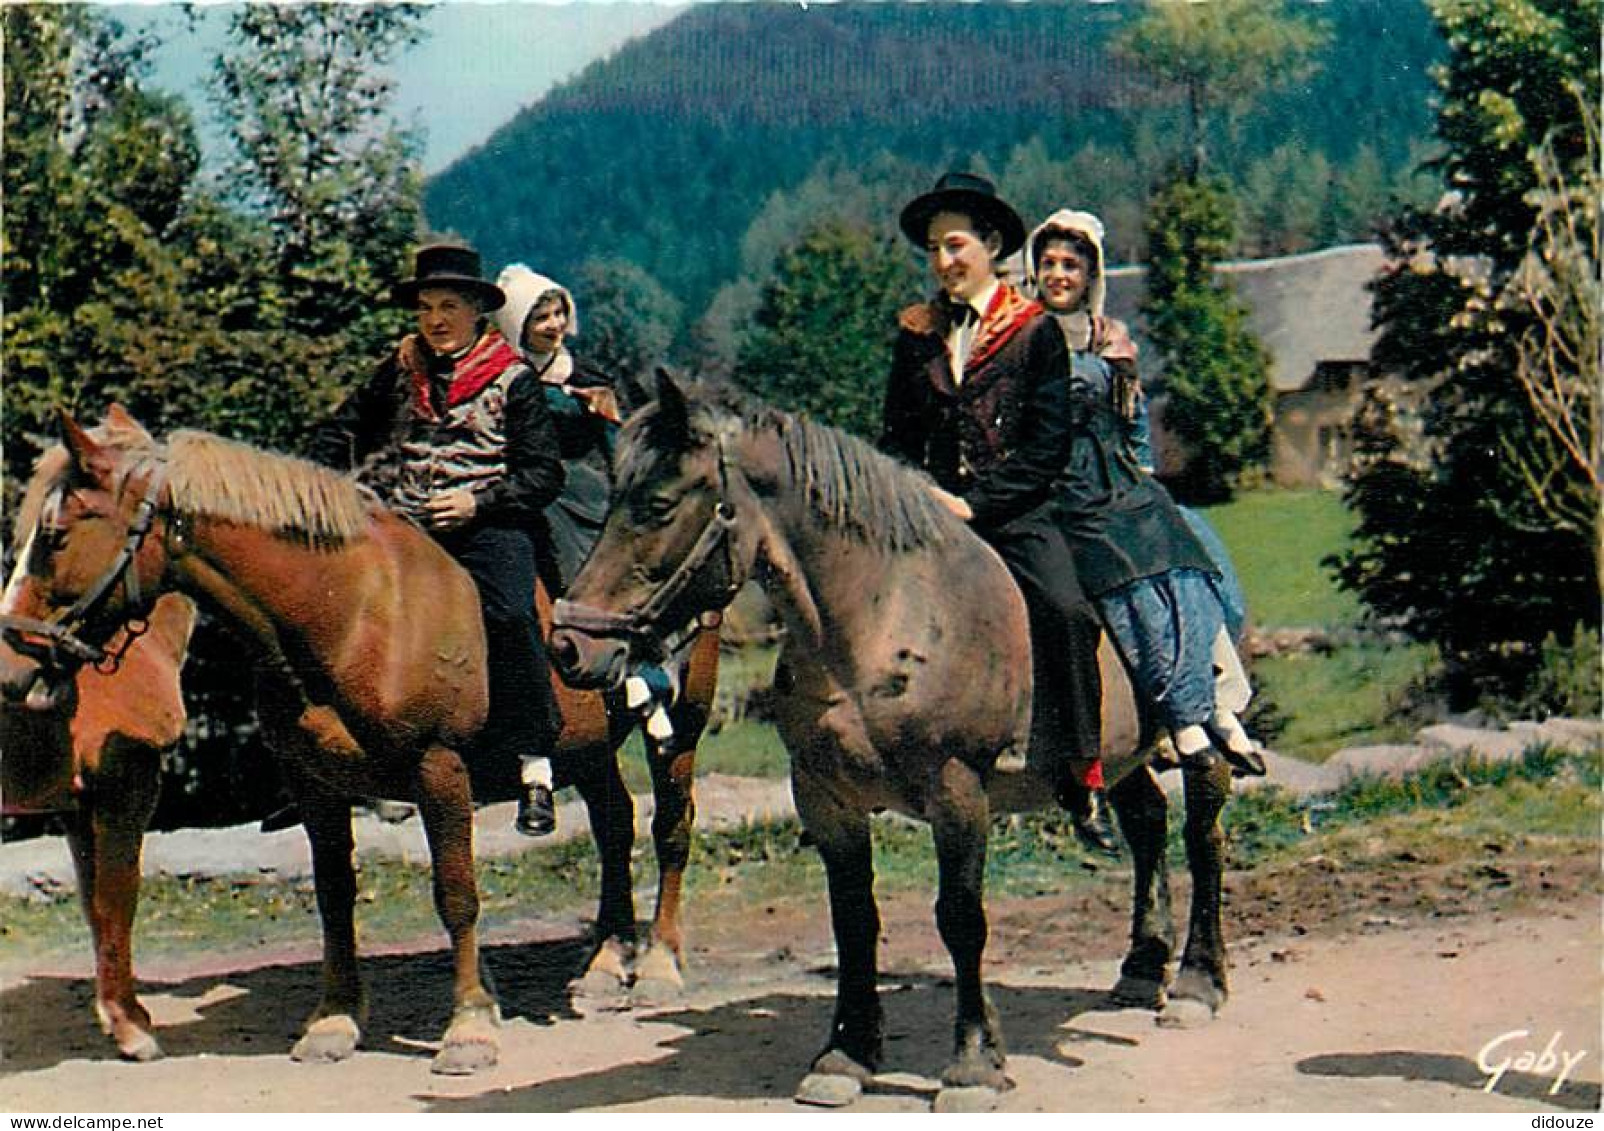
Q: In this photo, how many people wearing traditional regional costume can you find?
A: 4